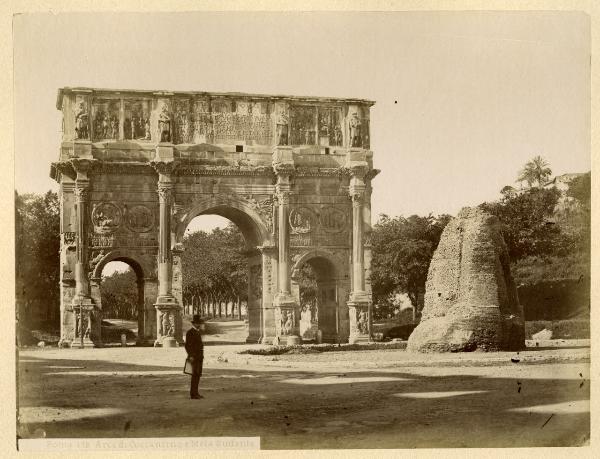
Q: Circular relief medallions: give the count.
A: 4